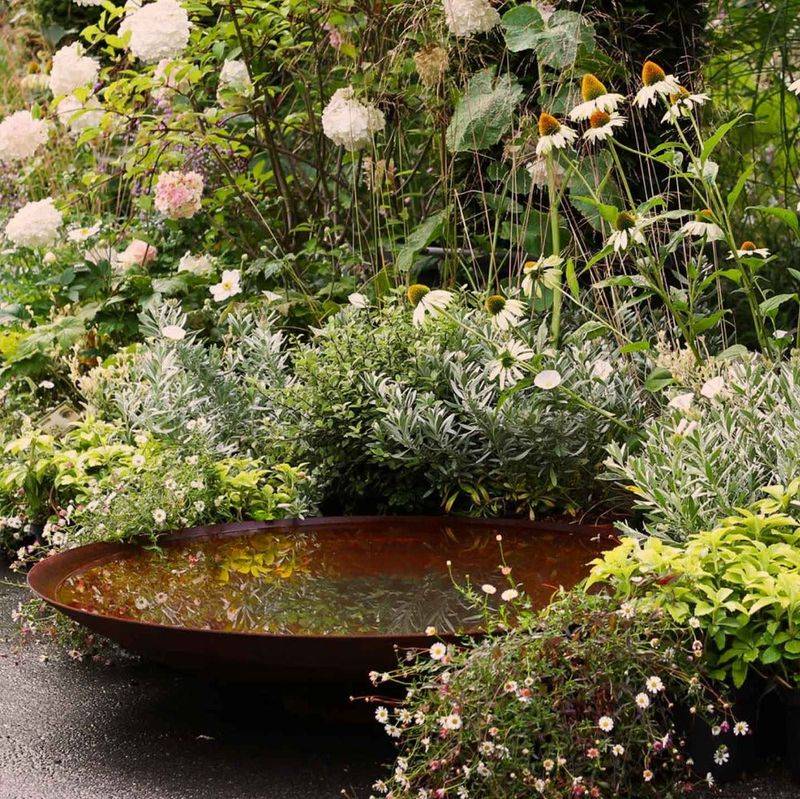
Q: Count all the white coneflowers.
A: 12